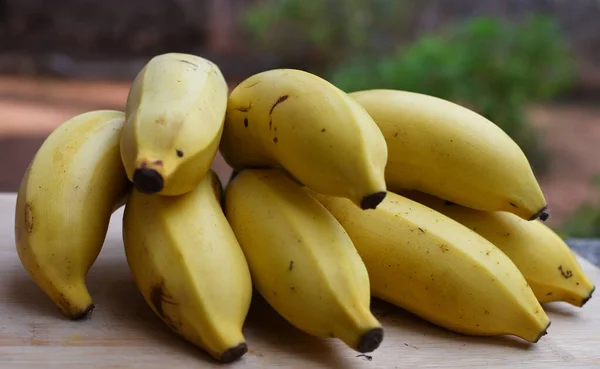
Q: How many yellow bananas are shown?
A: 8